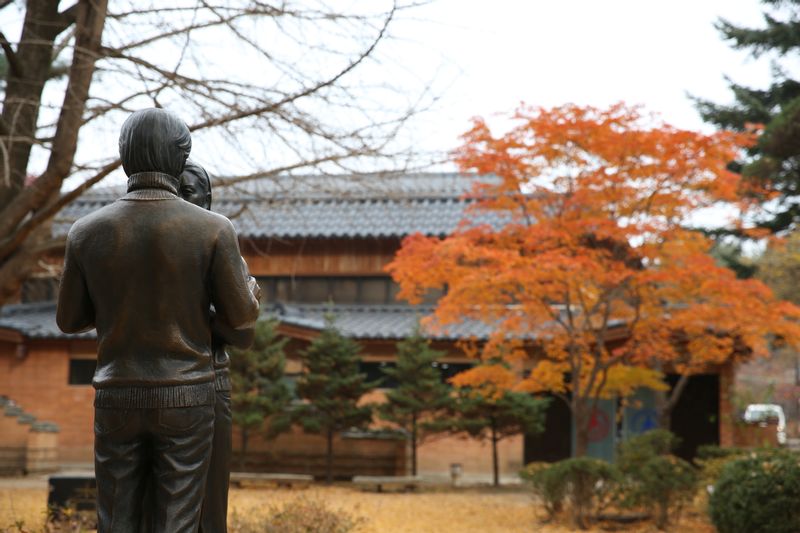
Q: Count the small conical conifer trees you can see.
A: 4